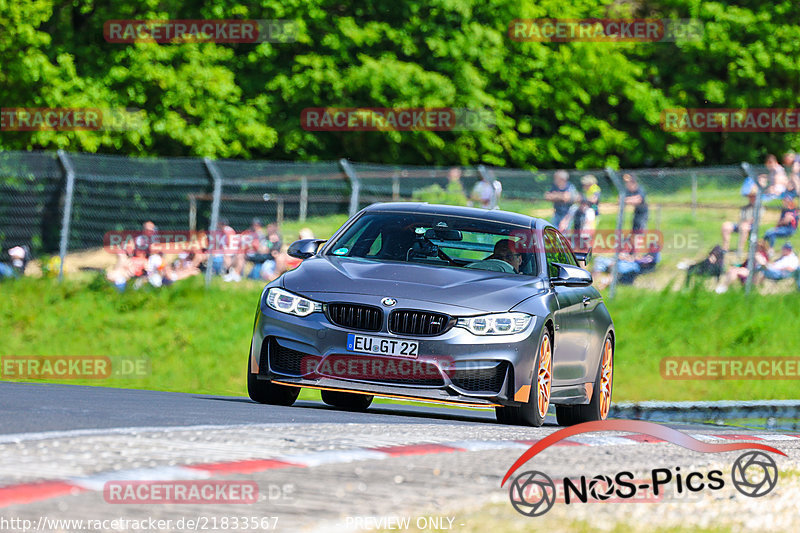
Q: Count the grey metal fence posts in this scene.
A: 6